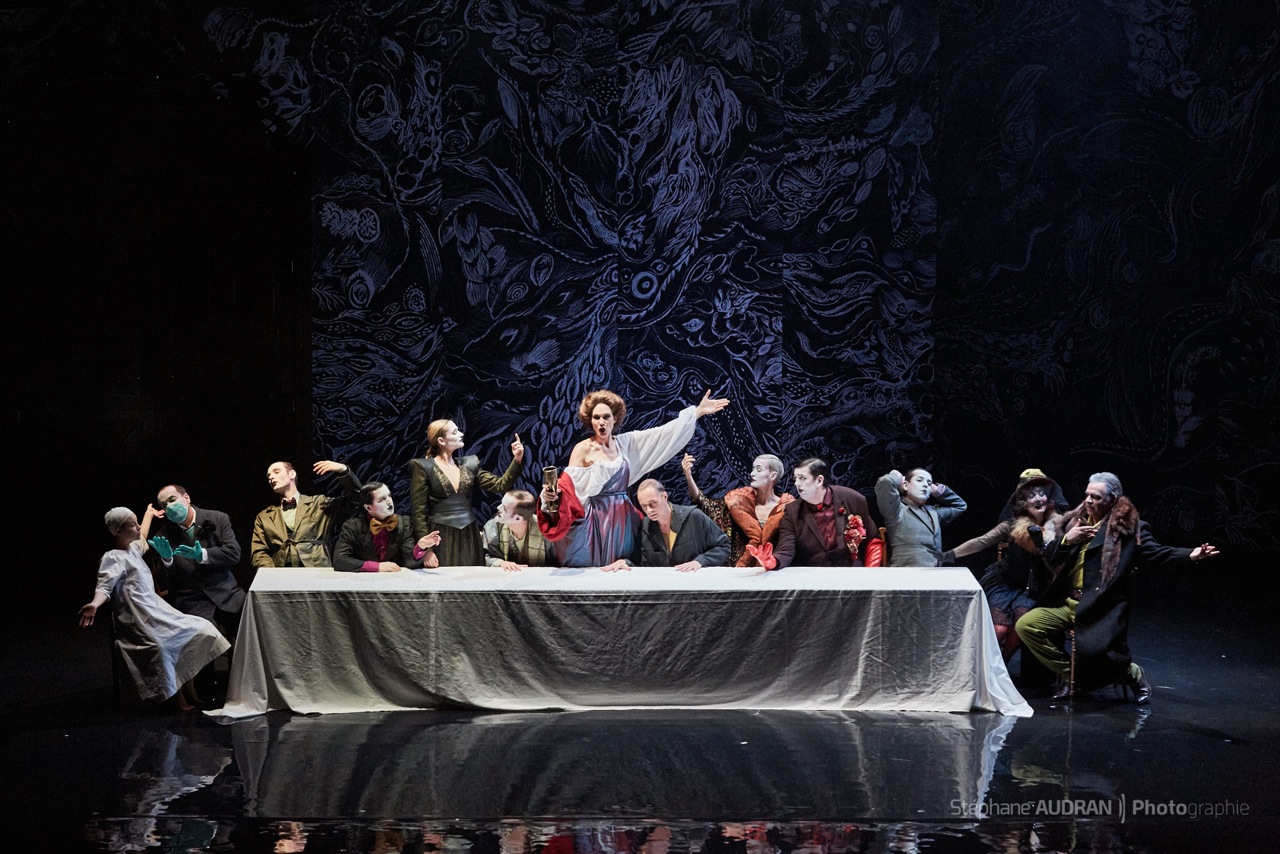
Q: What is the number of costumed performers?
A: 13